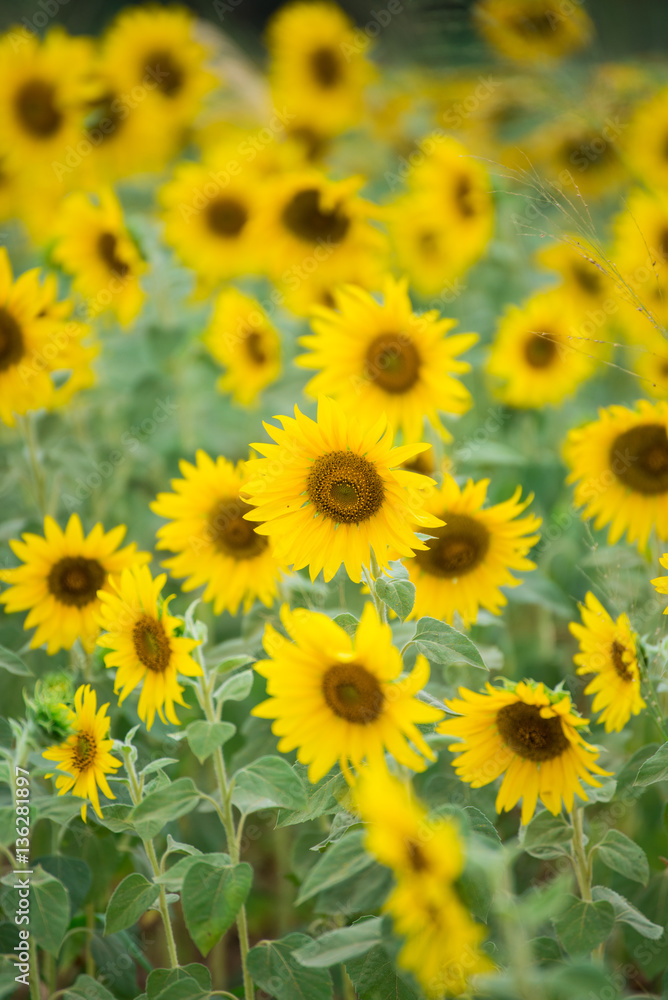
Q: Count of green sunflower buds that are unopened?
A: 1